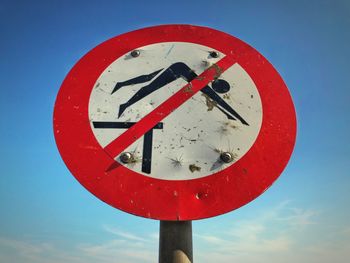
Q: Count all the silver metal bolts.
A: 4